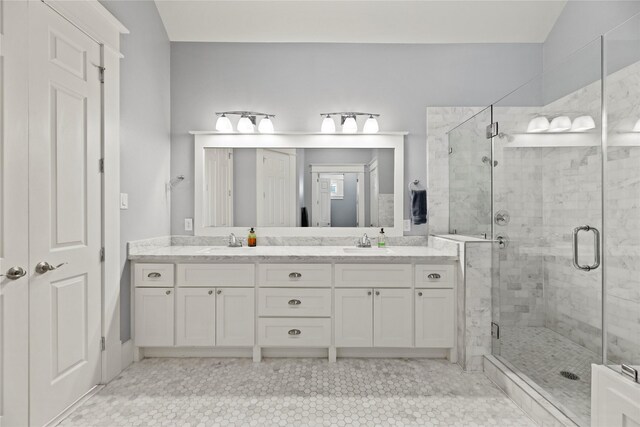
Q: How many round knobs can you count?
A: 6